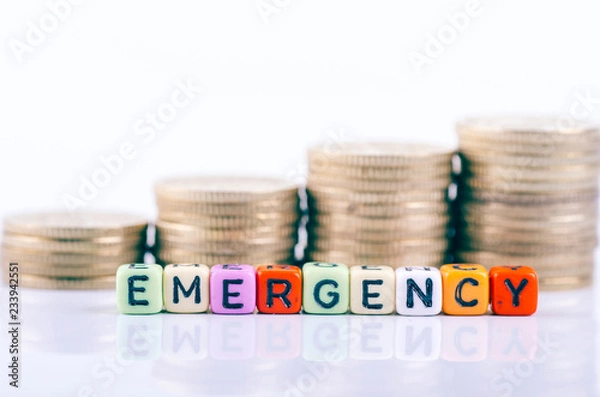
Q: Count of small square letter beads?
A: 9